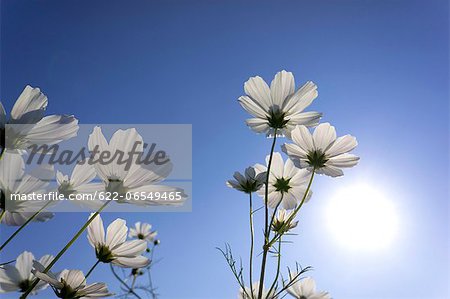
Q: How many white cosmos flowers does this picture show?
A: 15